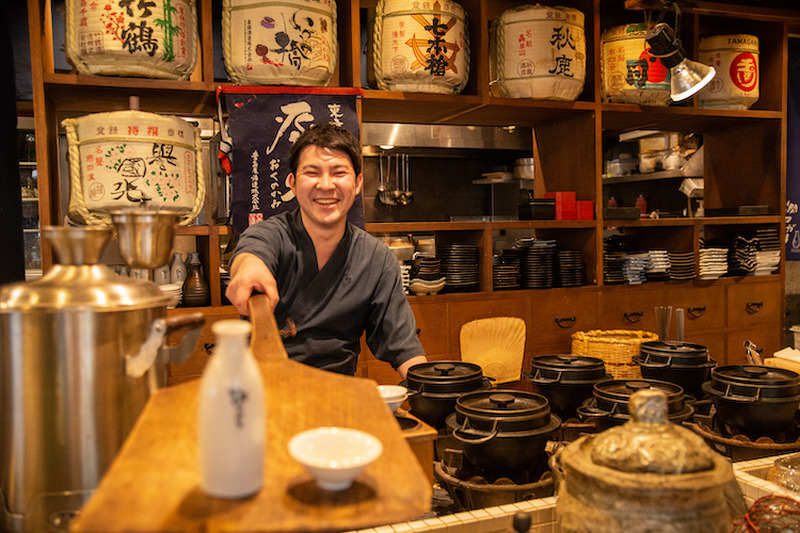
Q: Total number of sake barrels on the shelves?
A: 7